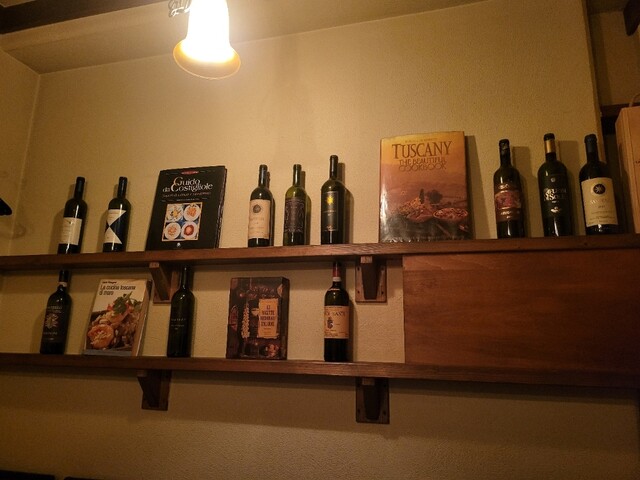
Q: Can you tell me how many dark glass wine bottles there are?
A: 11